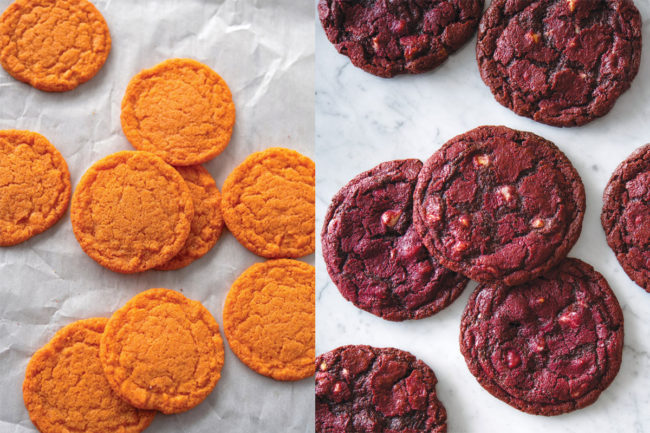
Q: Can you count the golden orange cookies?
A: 9